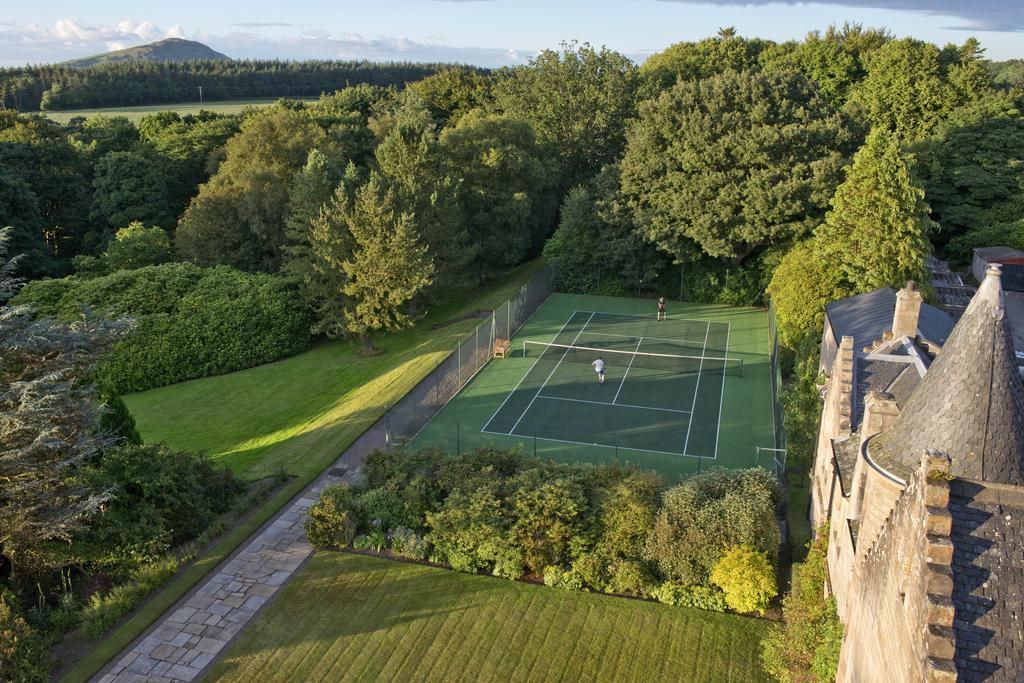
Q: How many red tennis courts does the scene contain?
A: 0